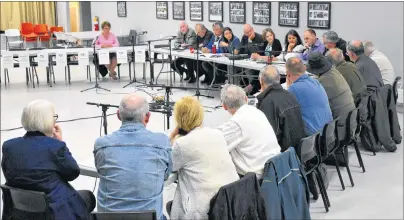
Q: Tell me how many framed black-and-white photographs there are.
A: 9